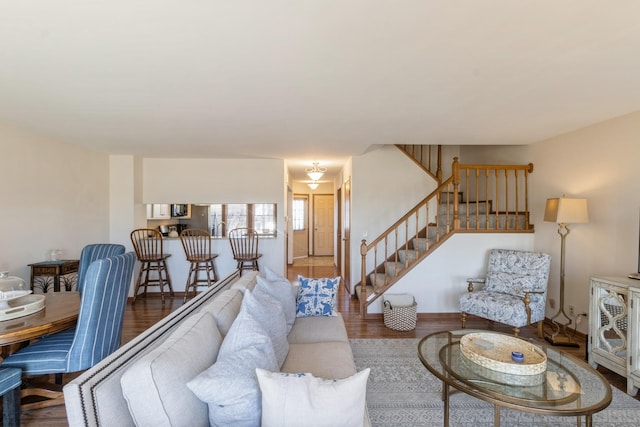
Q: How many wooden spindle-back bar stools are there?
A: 3